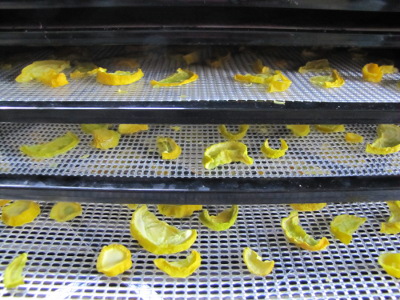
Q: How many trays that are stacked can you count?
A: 3